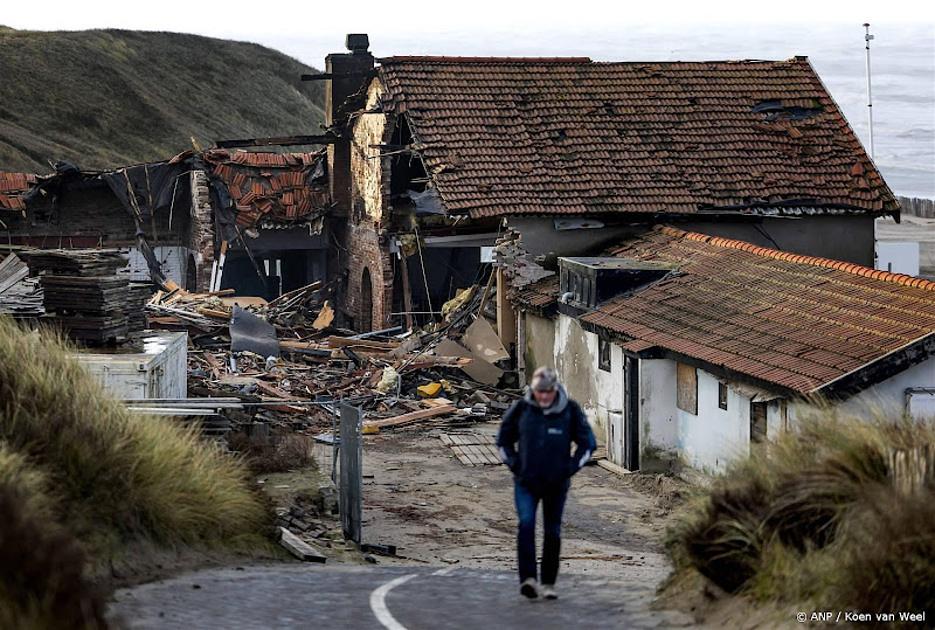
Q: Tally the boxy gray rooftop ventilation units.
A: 1